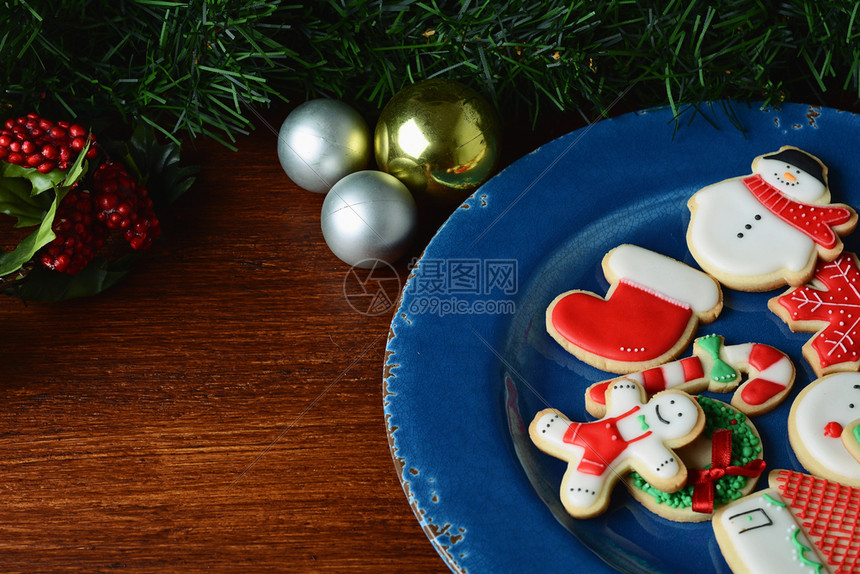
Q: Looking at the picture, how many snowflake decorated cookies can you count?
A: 1